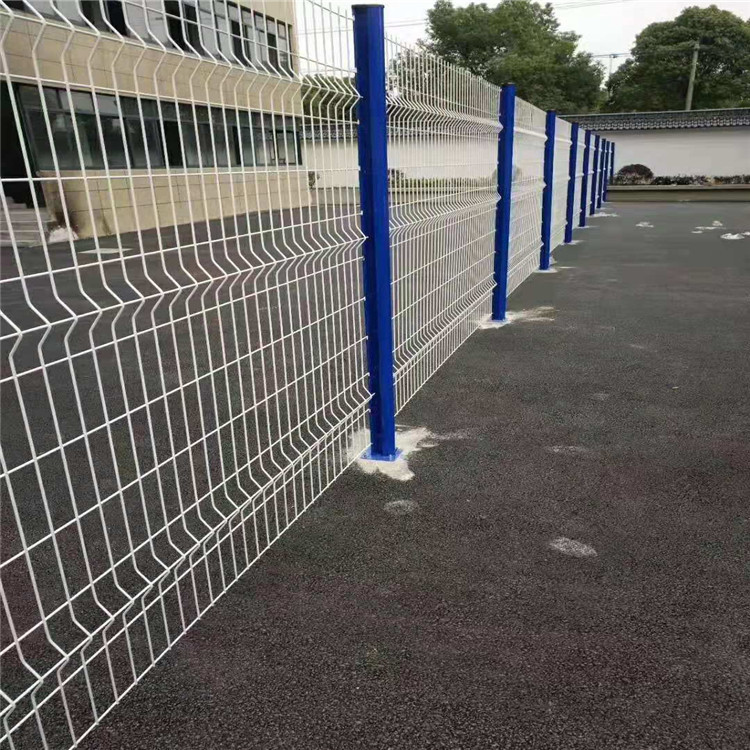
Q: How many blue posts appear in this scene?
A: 9